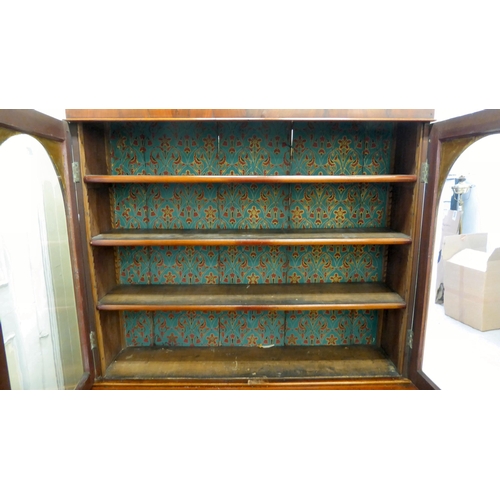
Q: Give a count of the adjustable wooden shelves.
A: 3